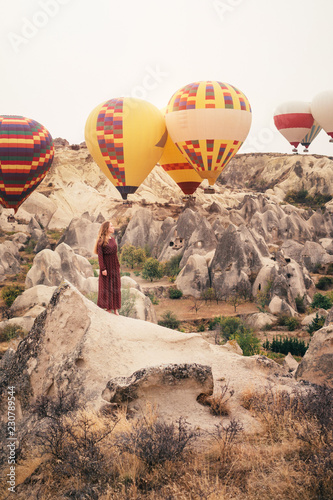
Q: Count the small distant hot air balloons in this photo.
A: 3